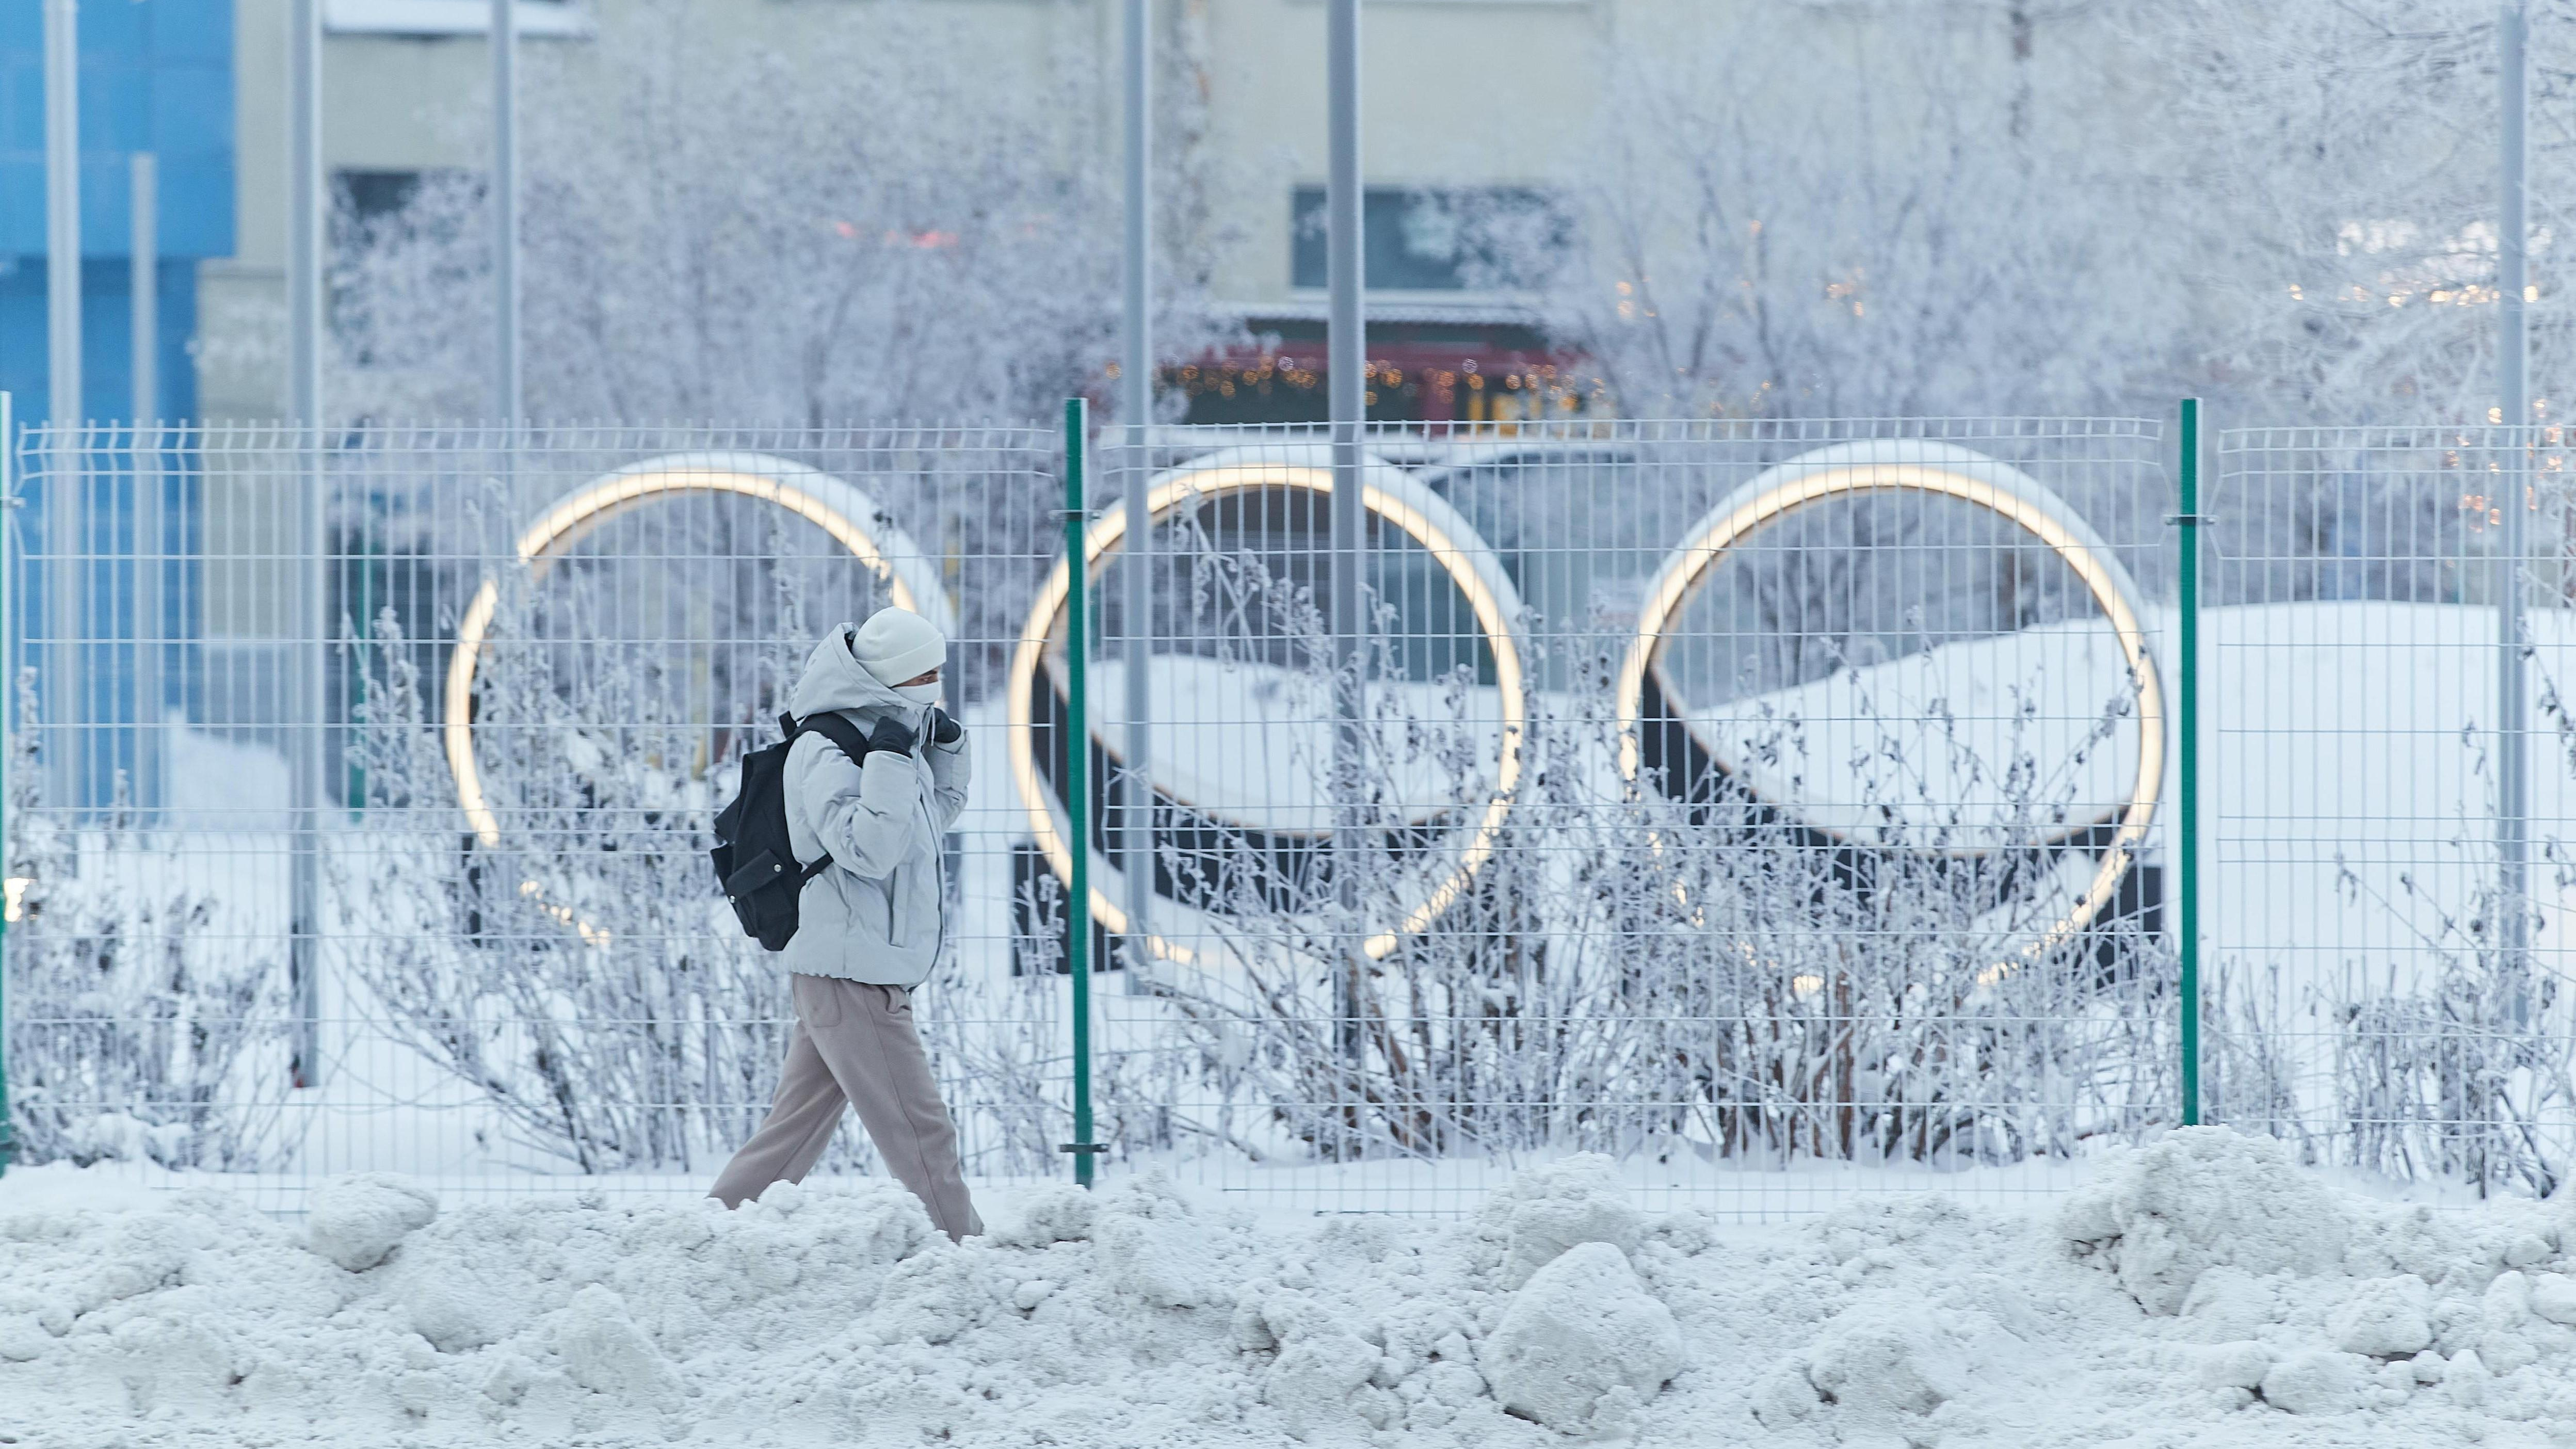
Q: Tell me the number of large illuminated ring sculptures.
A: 3